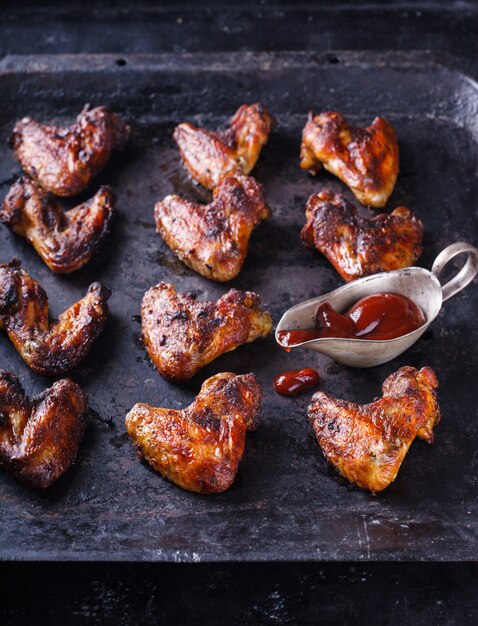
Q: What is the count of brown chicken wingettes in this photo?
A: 11